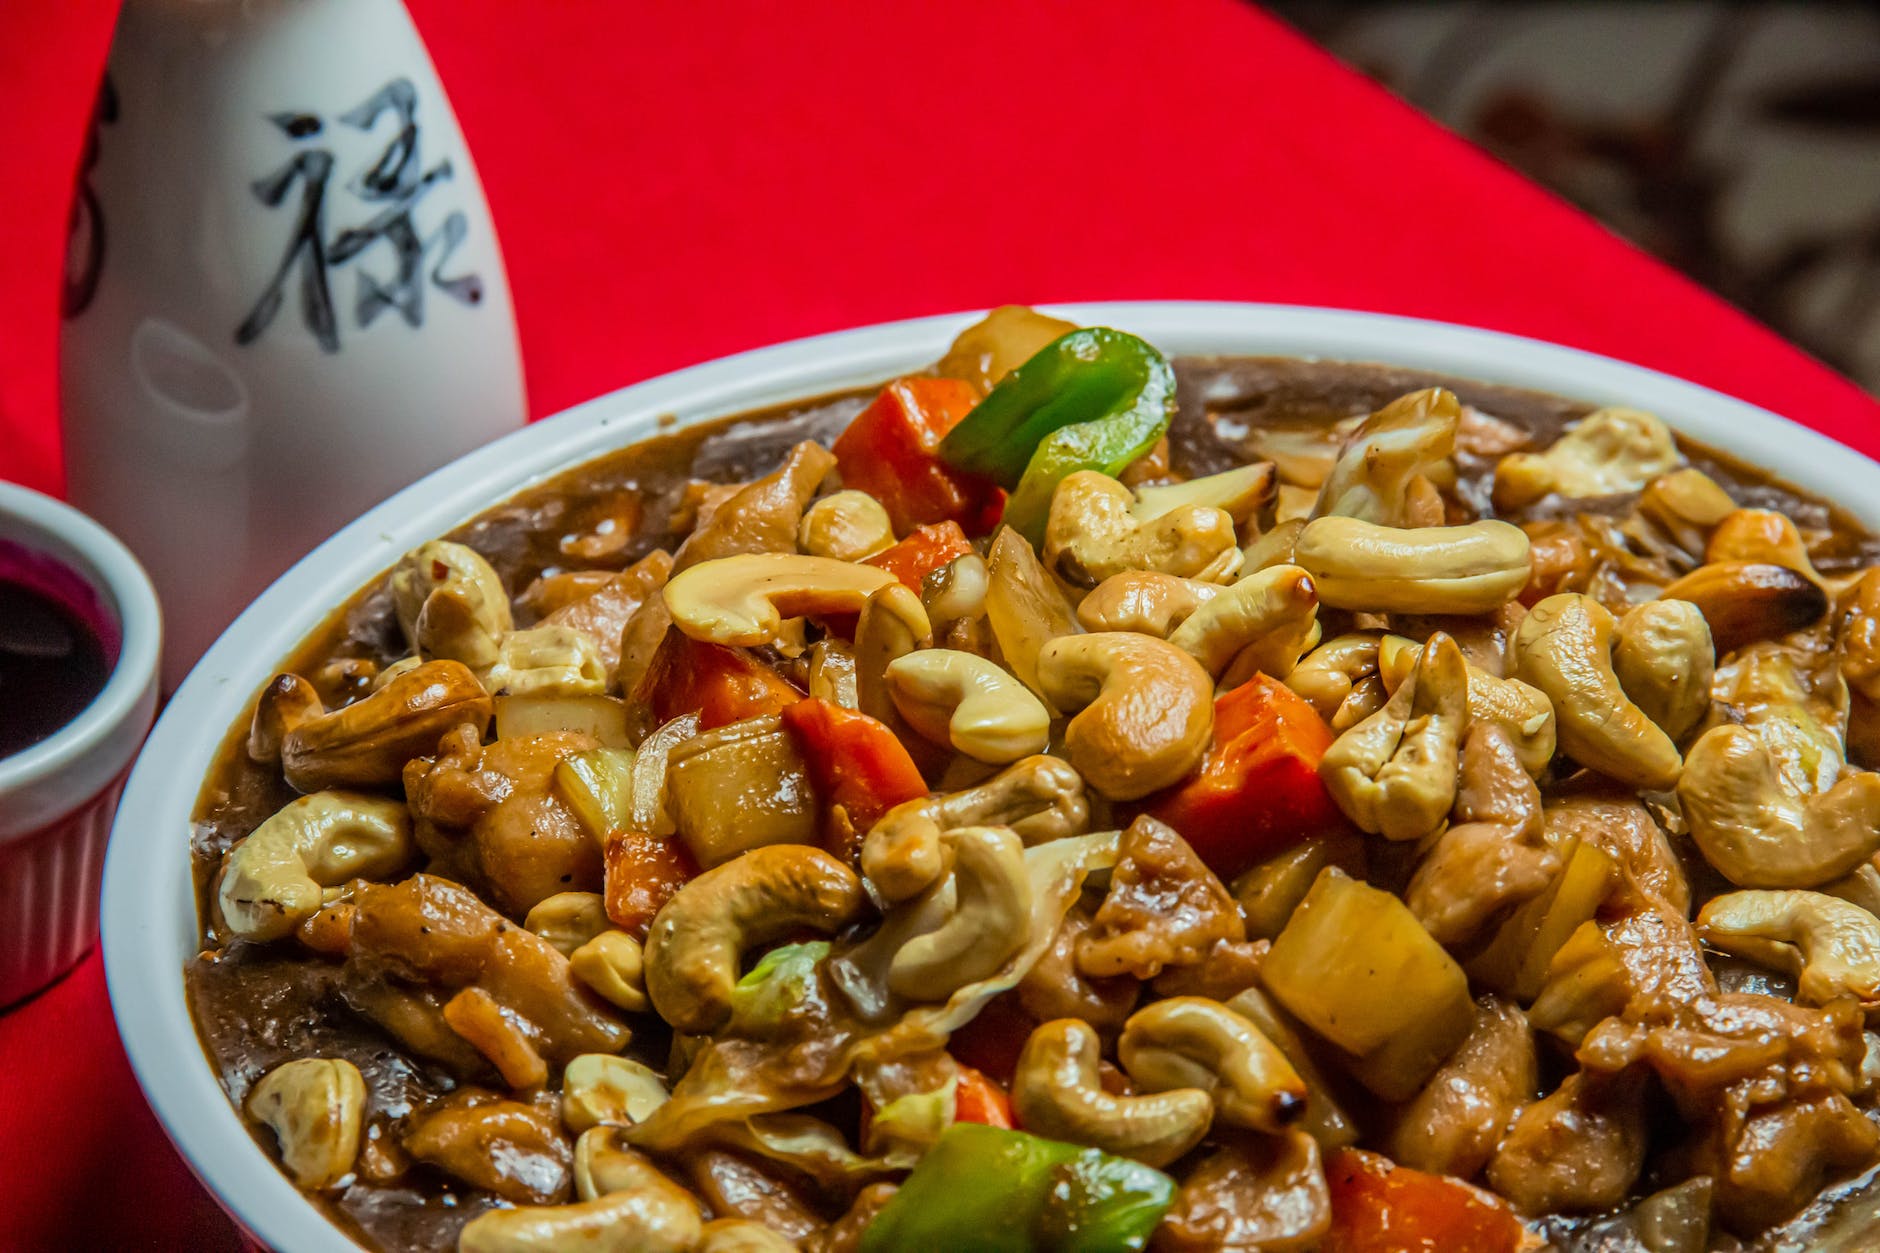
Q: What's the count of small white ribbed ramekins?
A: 1